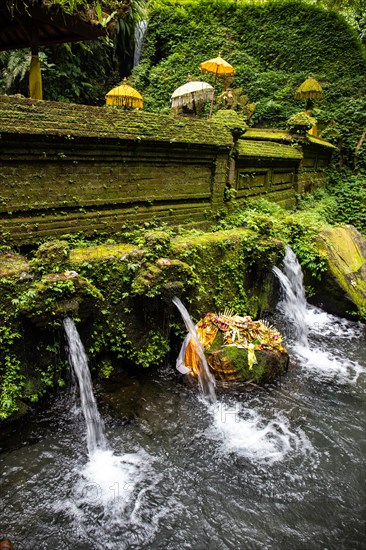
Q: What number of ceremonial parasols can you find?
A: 4